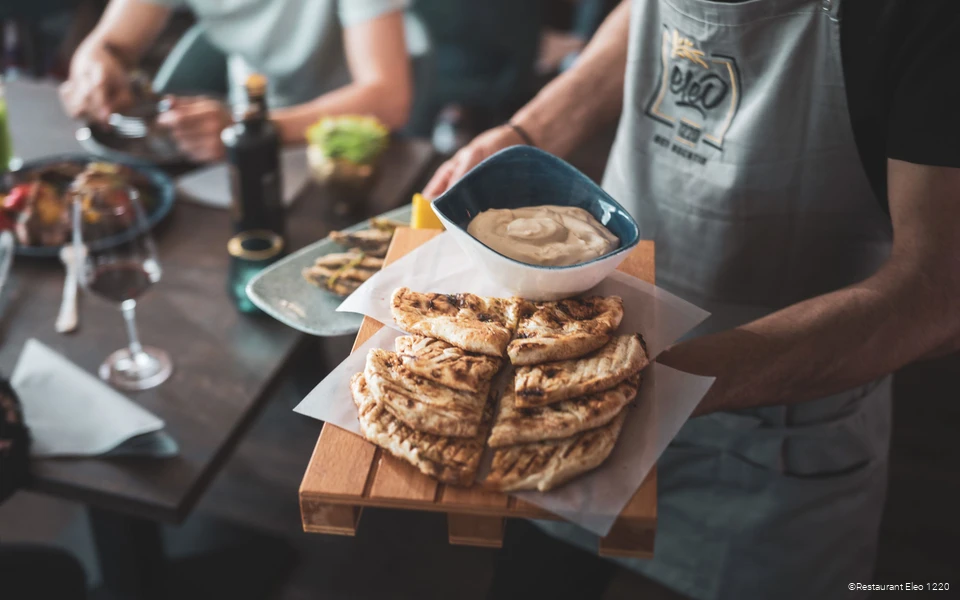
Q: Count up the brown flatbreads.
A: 8